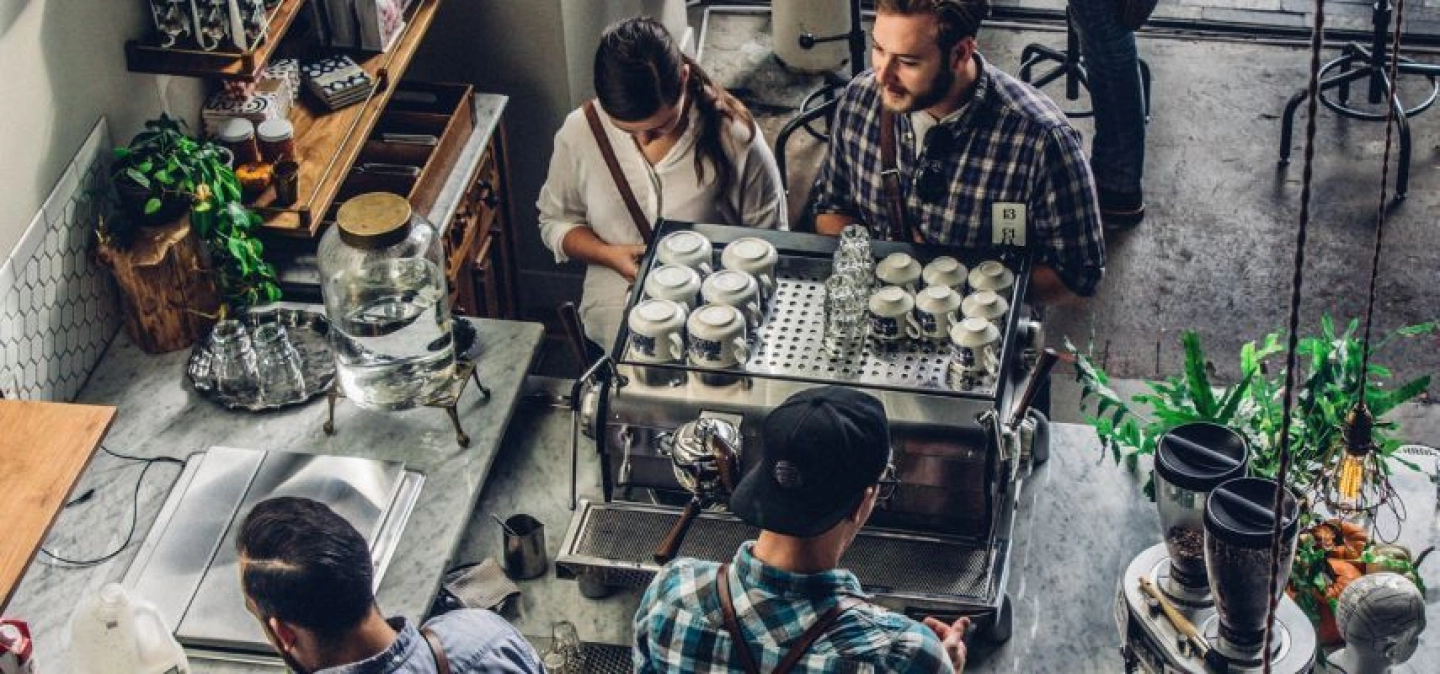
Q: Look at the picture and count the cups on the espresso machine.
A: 13